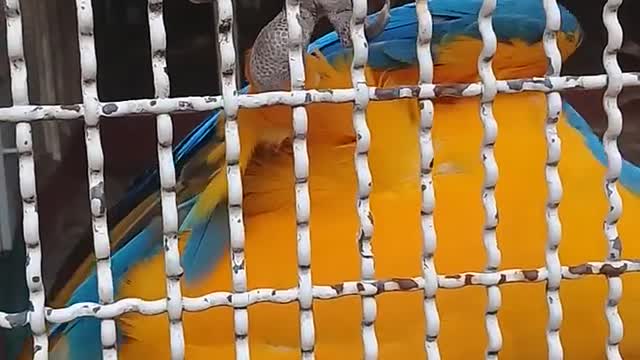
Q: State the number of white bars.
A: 12